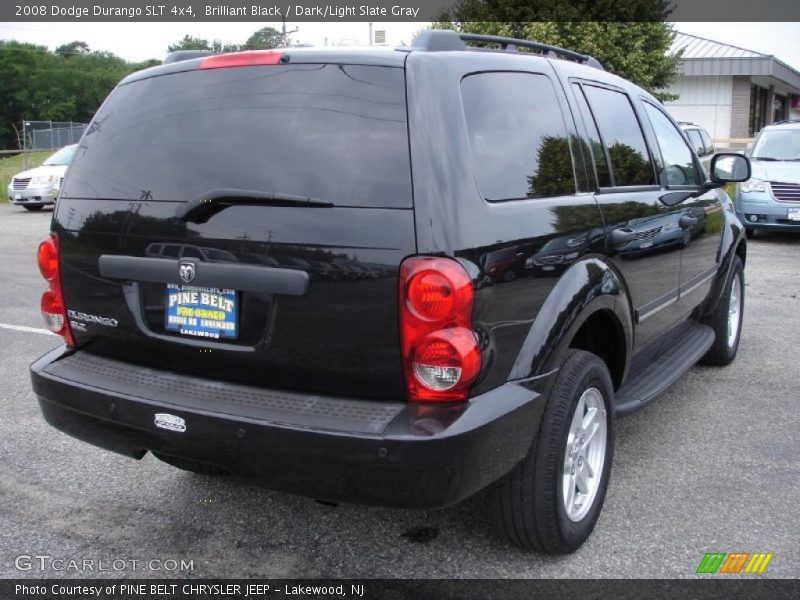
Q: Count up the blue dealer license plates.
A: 1